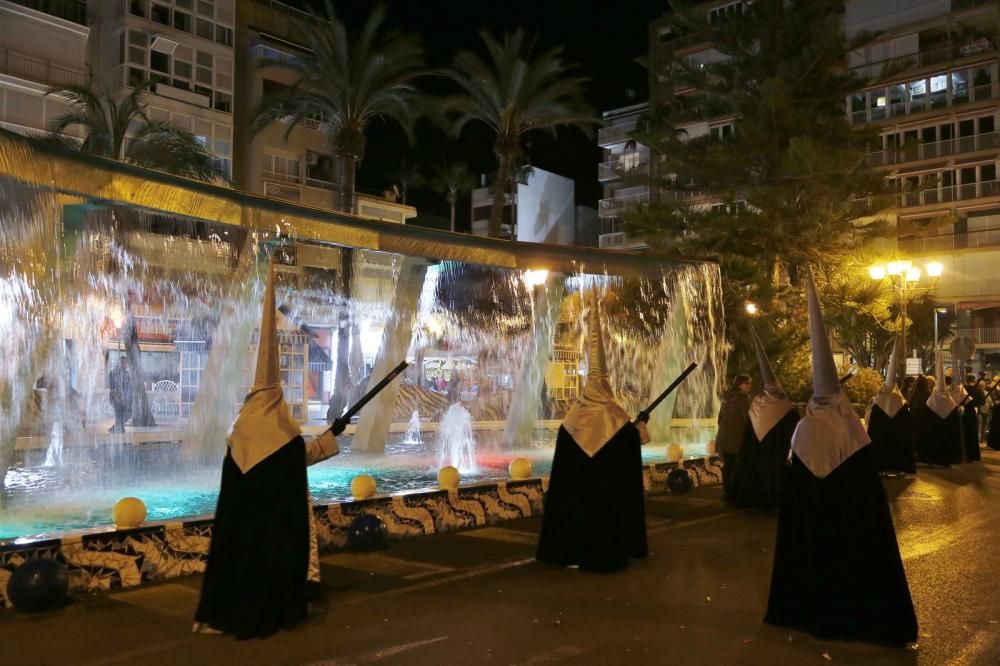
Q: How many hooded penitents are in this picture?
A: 7